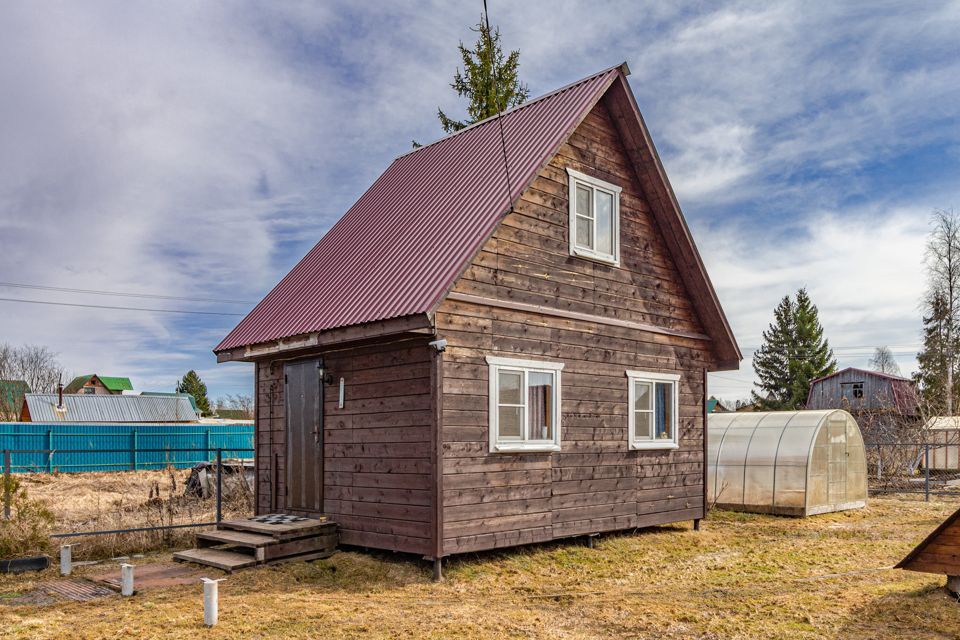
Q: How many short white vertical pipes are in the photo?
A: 3